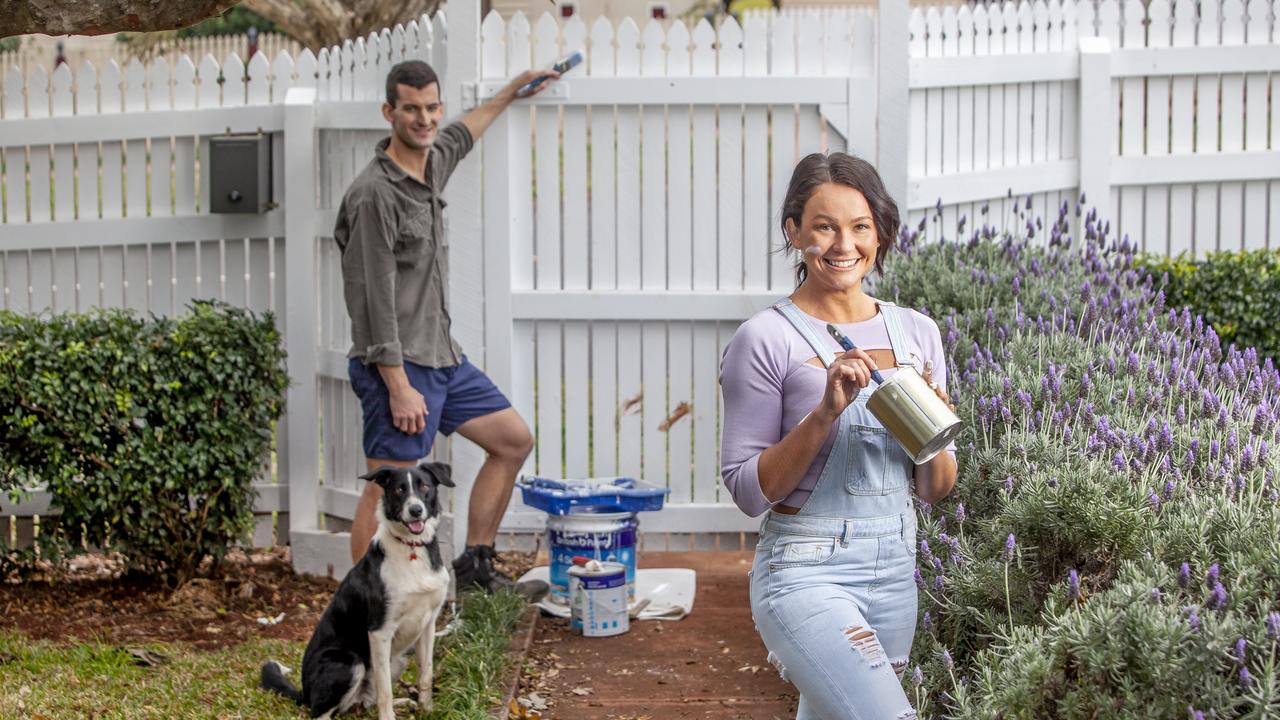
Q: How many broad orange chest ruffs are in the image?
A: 0